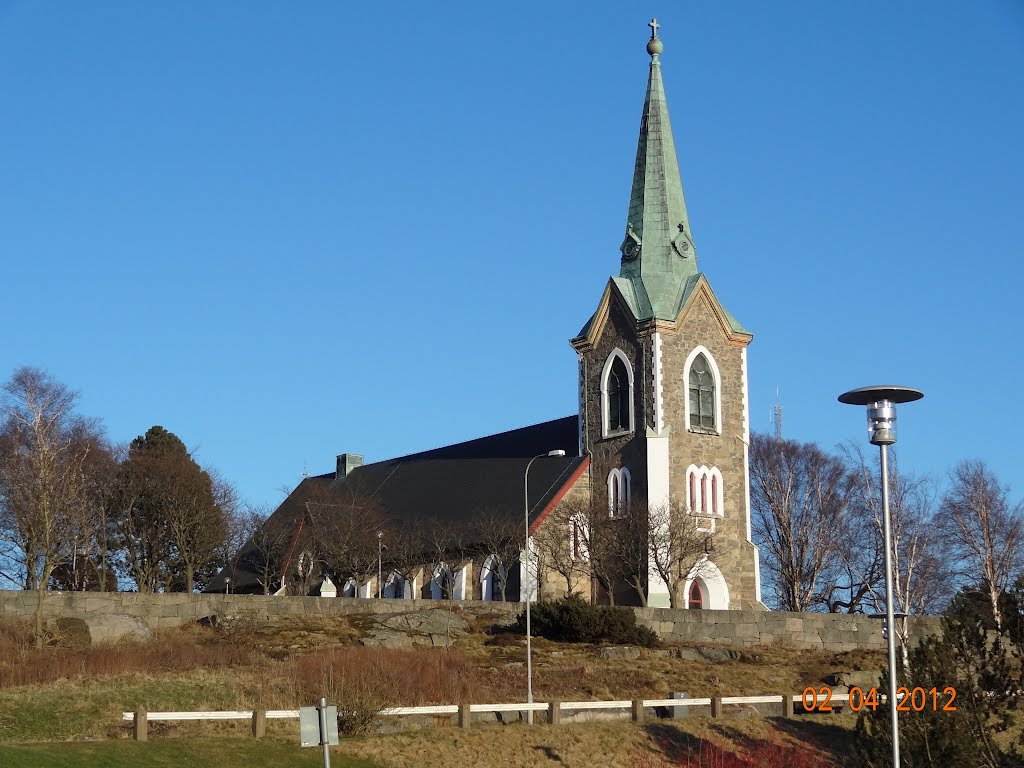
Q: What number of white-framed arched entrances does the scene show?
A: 1